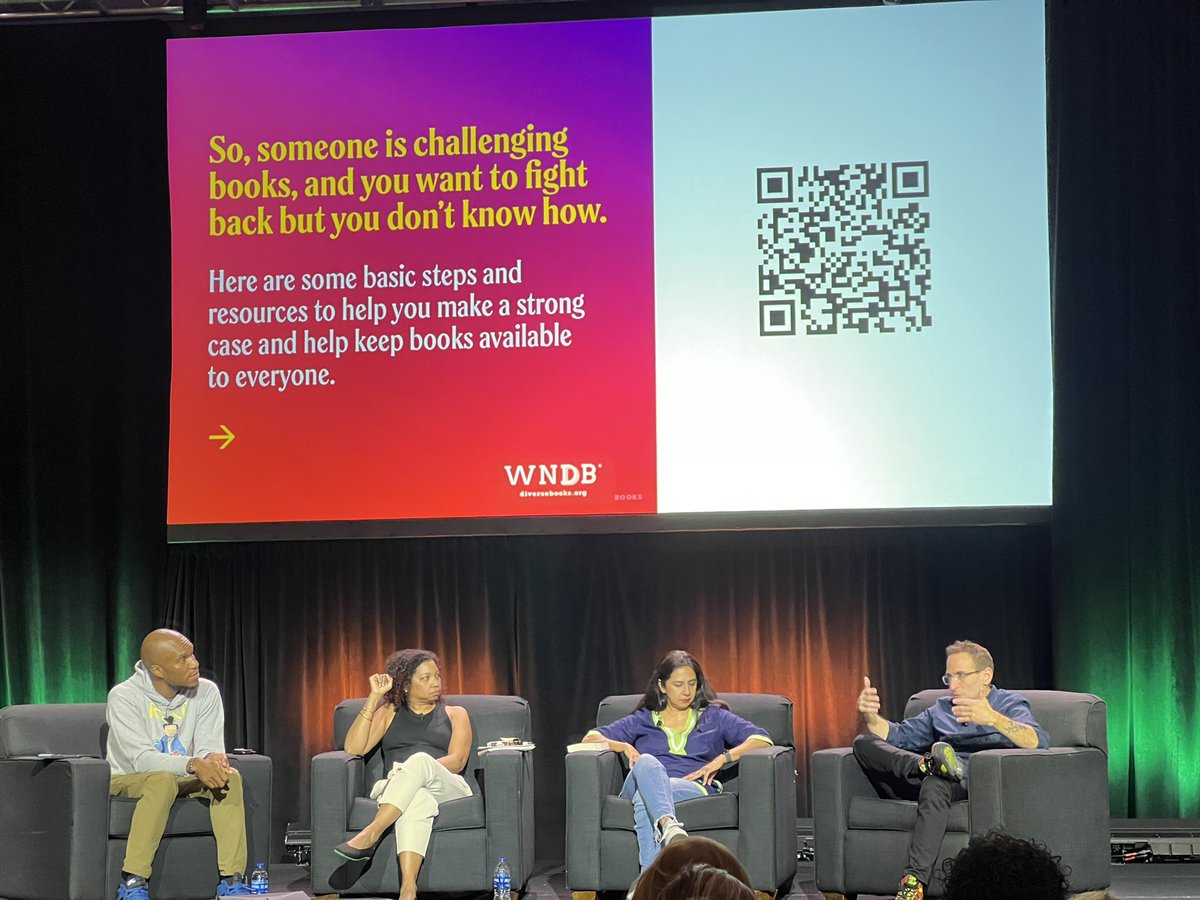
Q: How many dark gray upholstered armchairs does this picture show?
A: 4